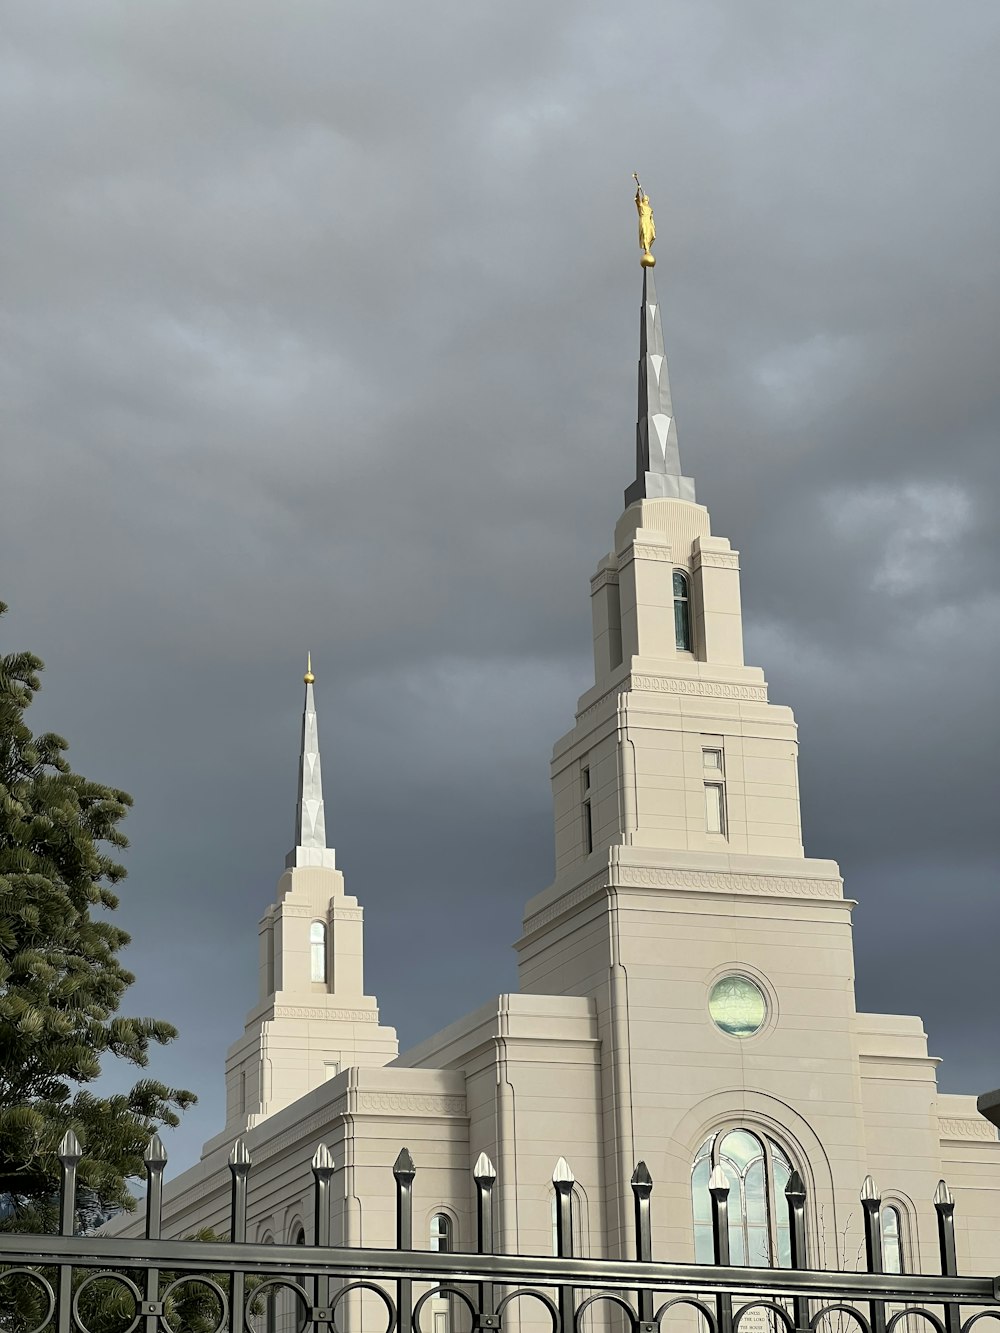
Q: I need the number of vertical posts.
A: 12